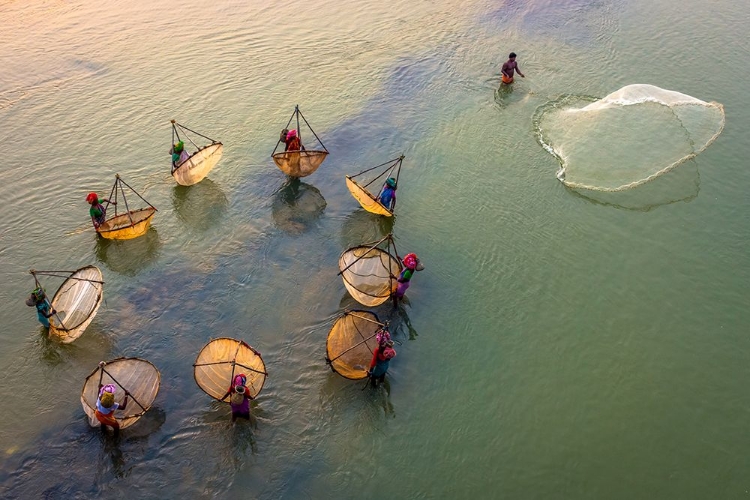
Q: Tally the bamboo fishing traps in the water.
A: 9